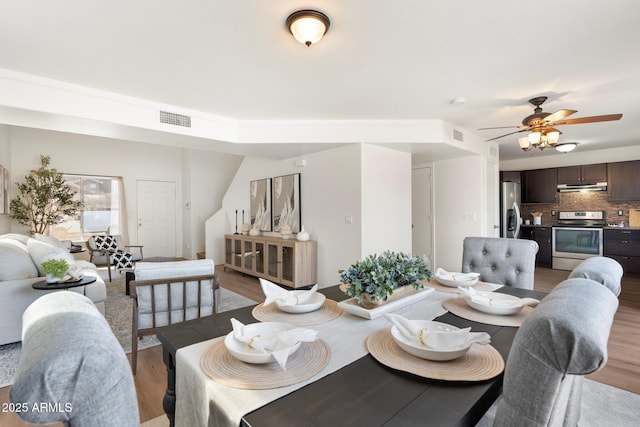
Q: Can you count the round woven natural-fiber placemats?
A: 5